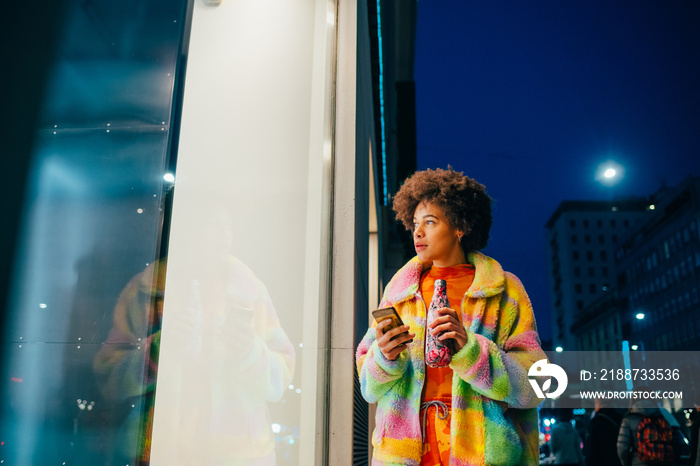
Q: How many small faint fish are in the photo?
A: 0